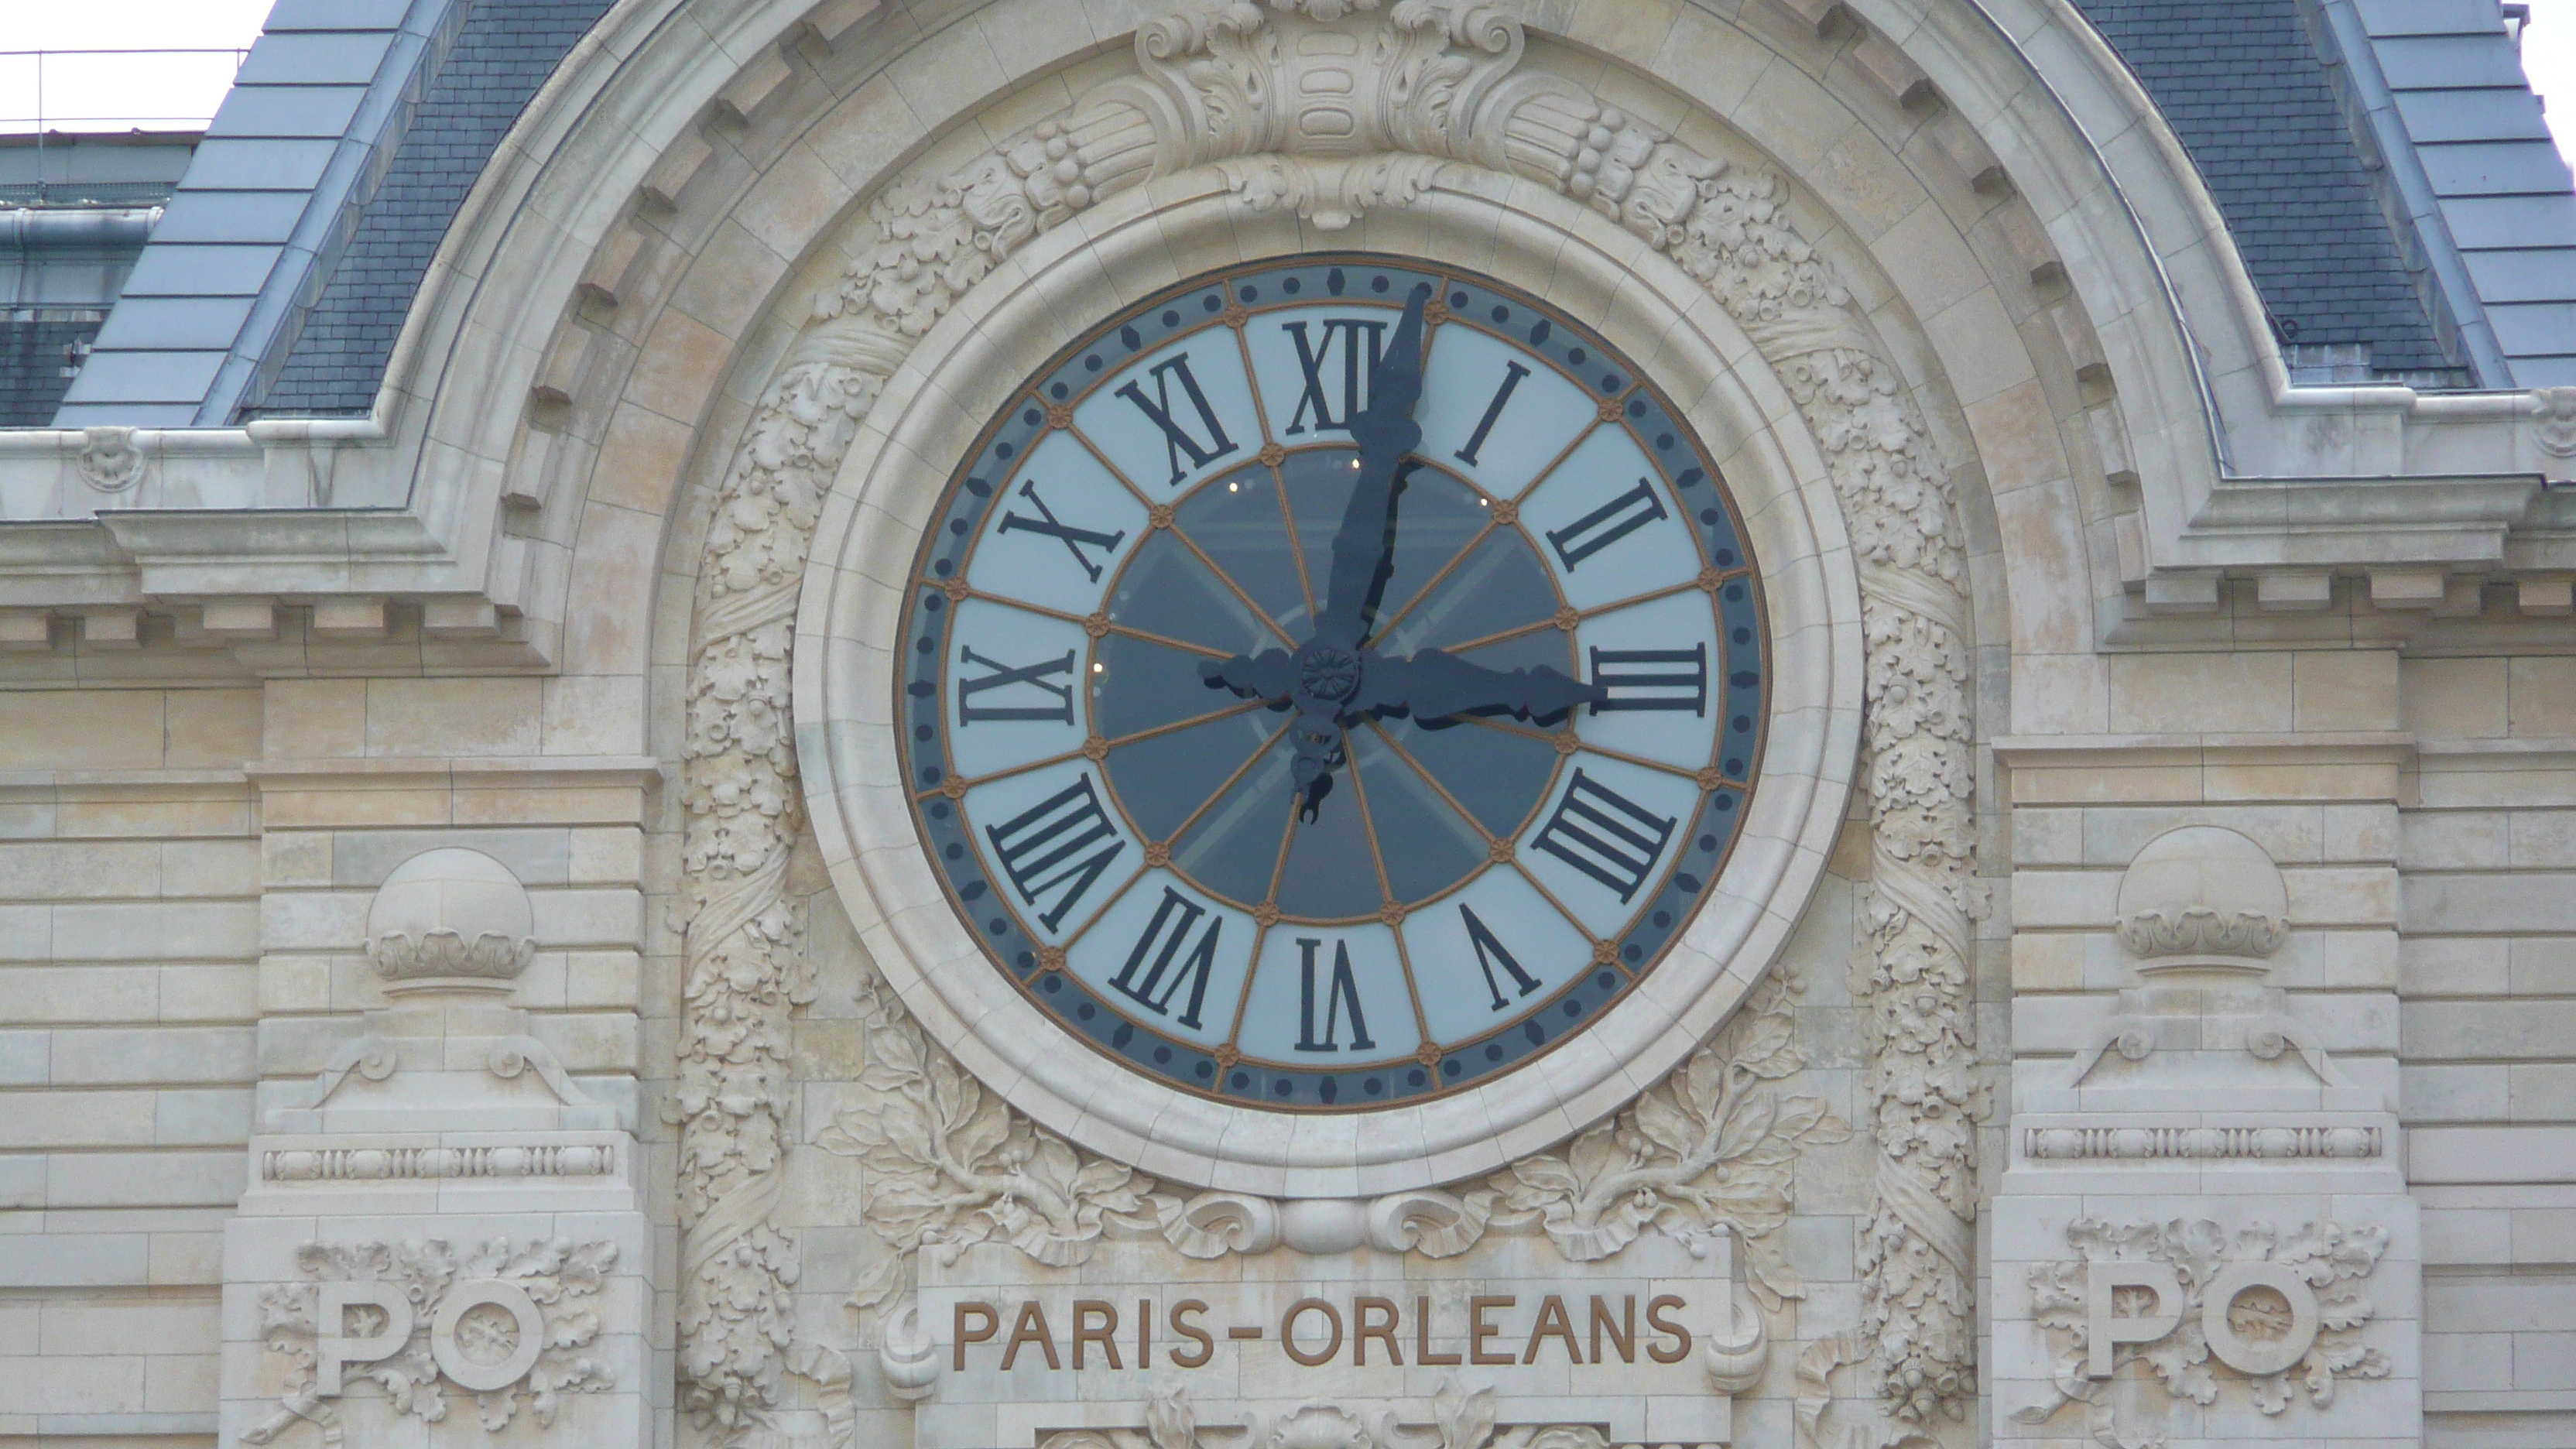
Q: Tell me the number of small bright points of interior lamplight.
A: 4